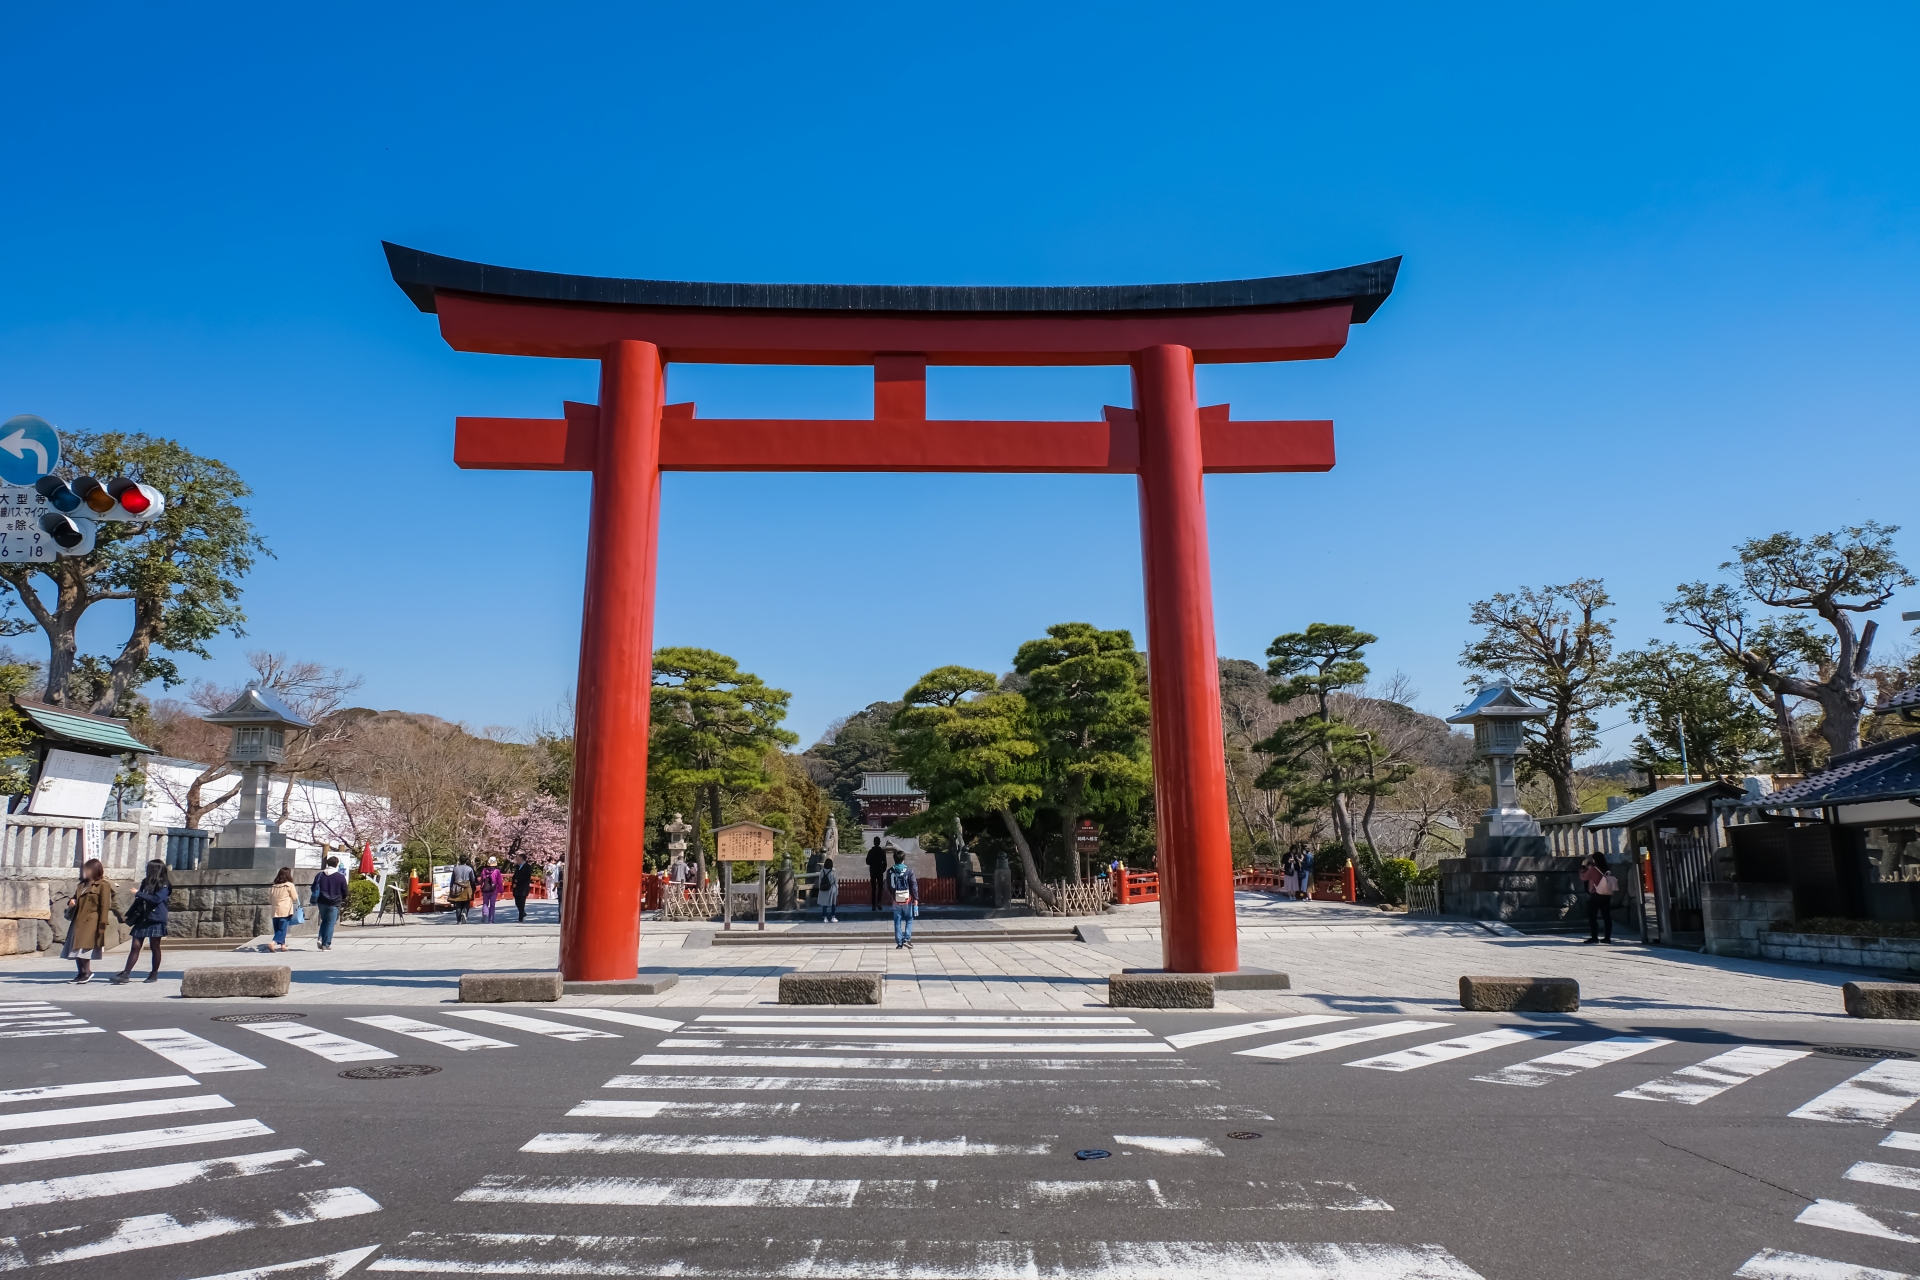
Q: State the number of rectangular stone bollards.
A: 6